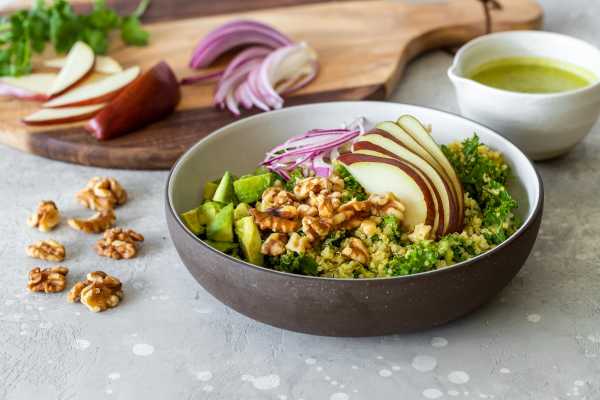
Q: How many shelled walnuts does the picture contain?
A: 7